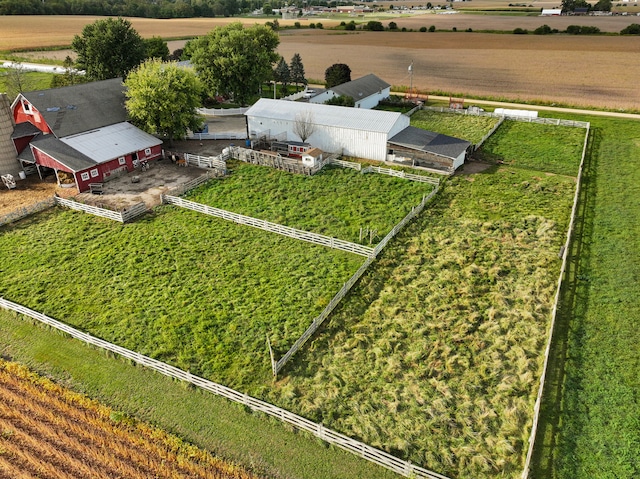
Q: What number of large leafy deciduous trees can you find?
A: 3